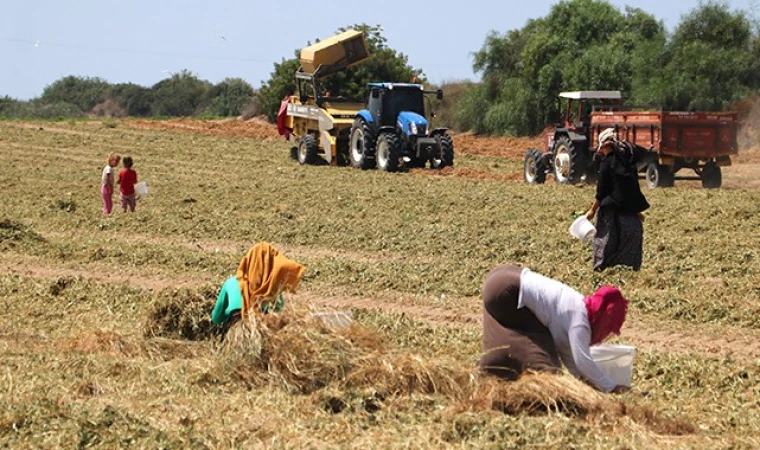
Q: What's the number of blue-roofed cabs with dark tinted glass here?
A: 1